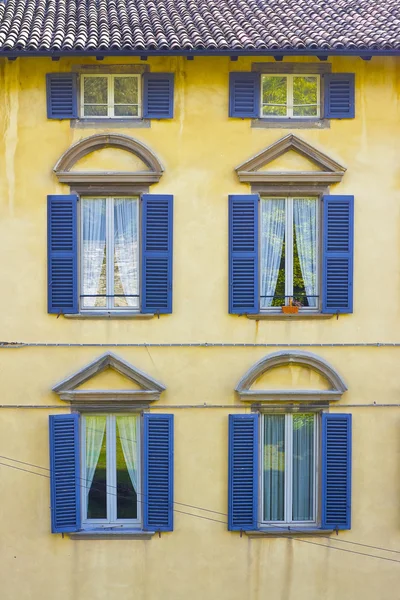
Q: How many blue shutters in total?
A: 12